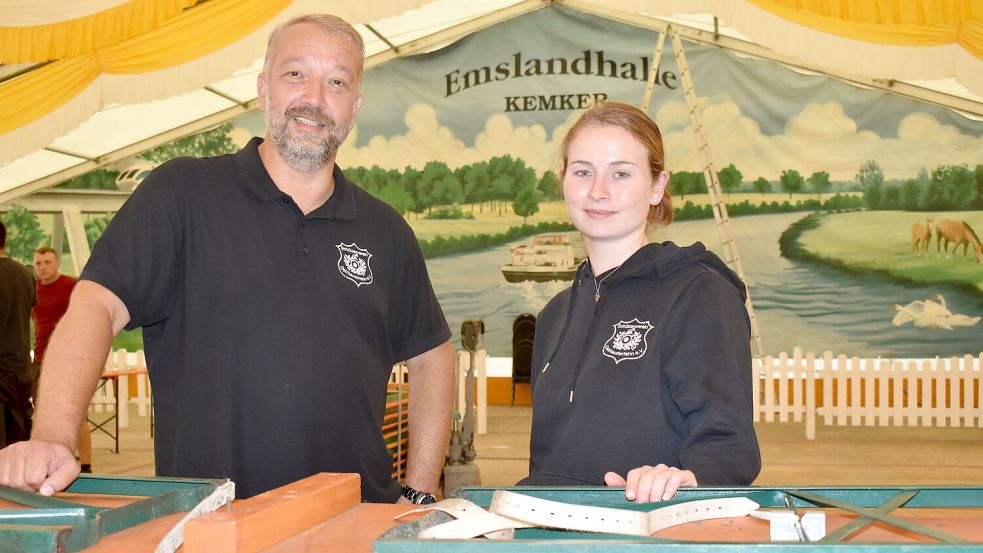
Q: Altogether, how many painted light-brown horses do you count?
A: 2